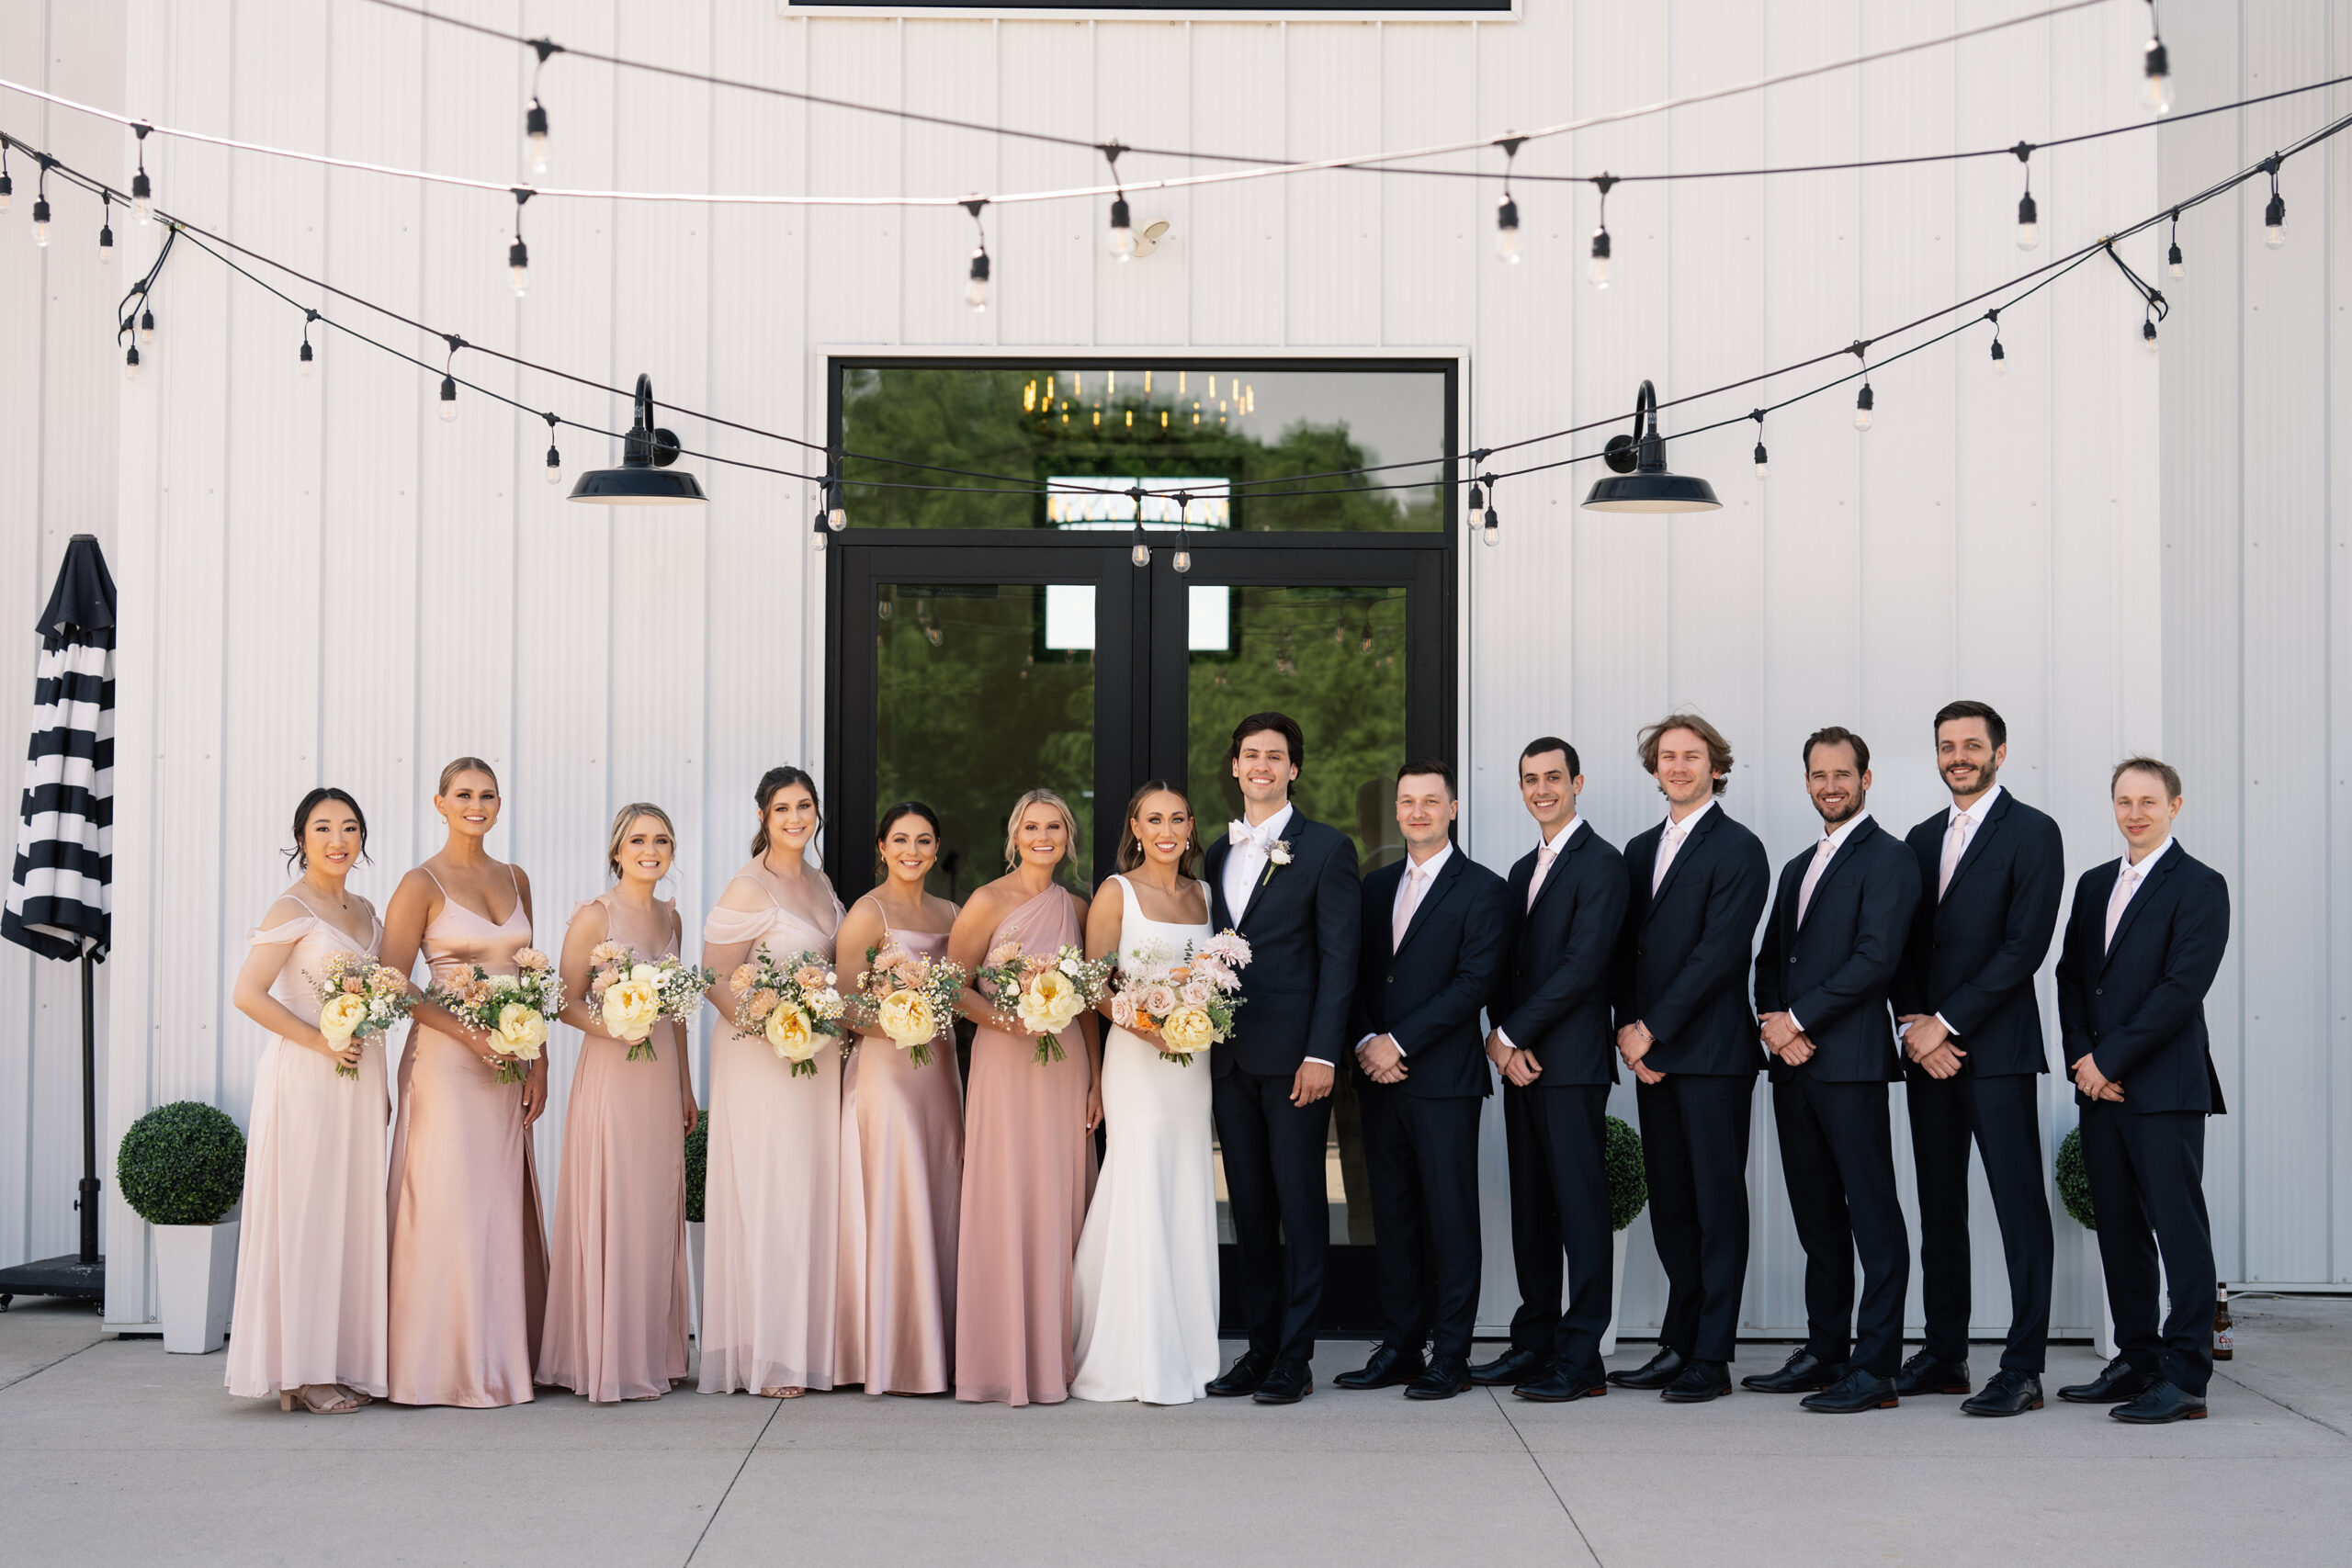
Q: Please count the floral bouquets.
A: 7